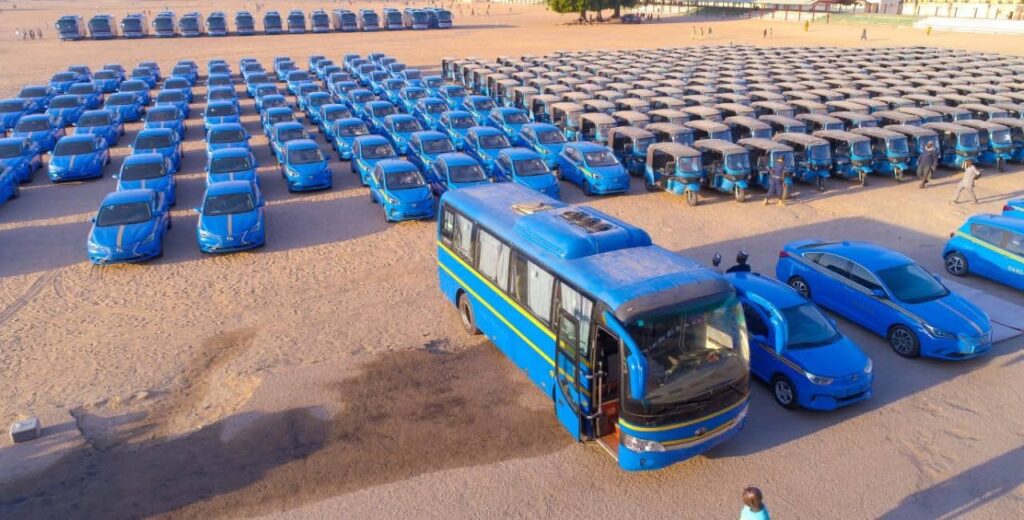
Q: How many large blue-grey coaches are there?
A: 15